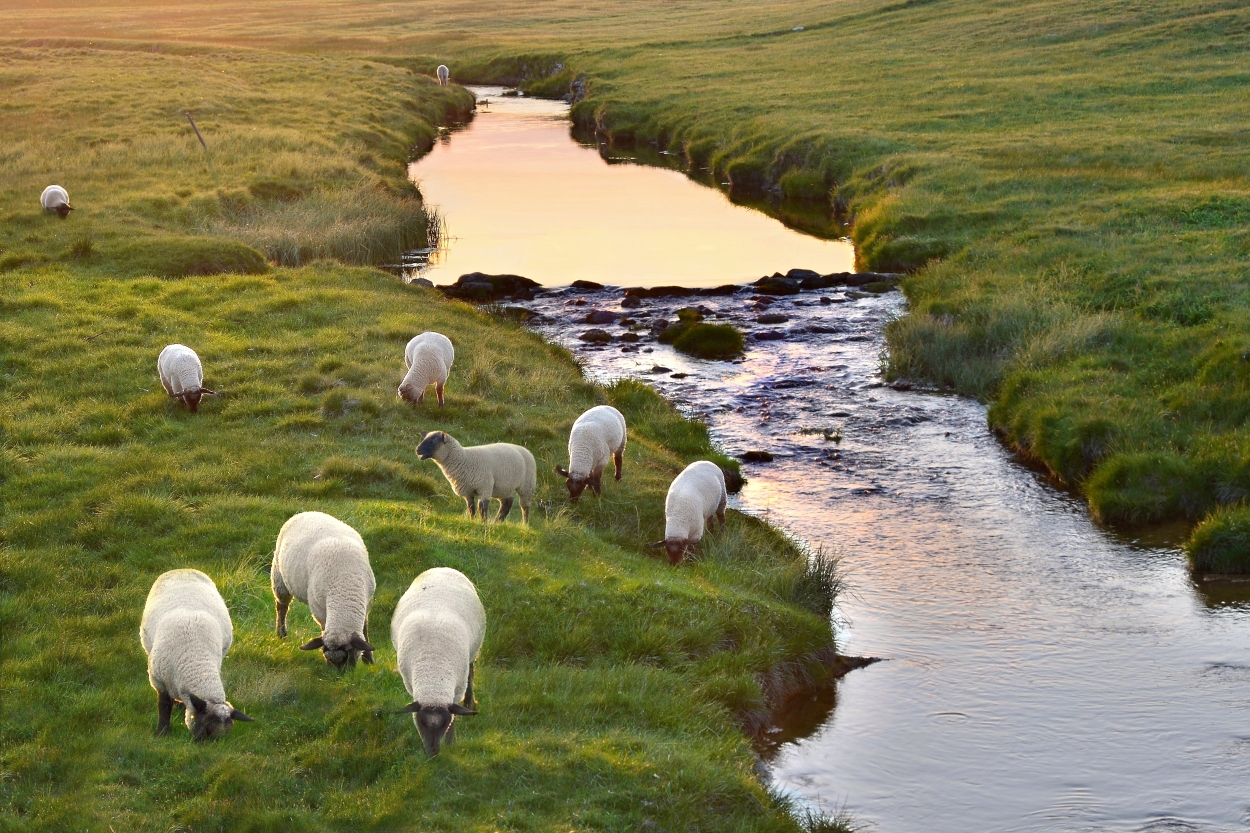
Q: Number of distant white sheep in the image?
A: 2